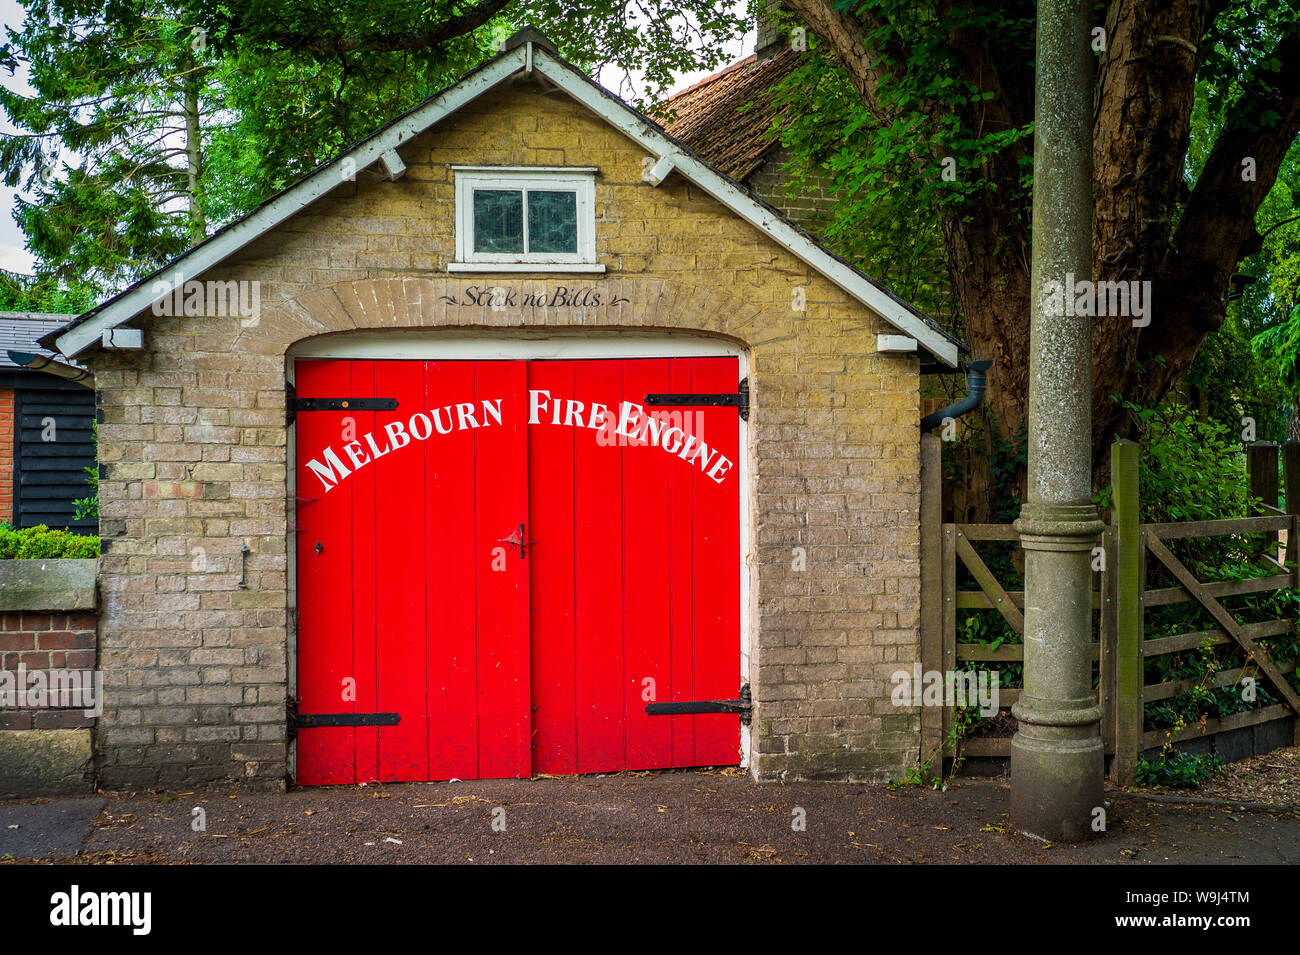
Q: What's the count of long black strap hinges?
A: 4